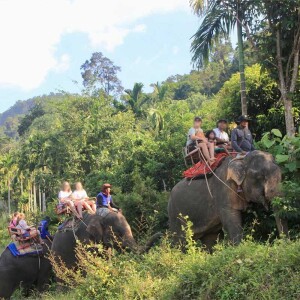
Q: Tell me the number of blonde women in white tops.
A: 2